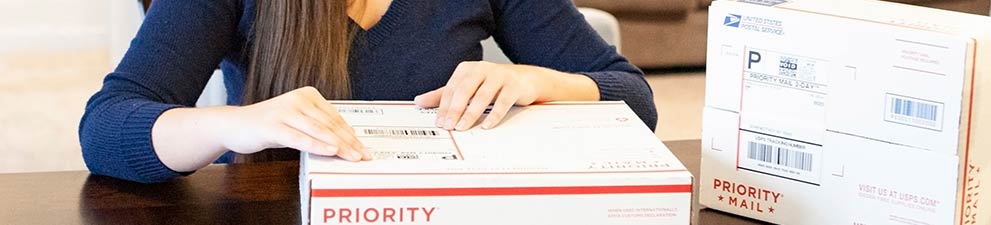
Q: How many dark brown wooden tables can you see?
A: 1